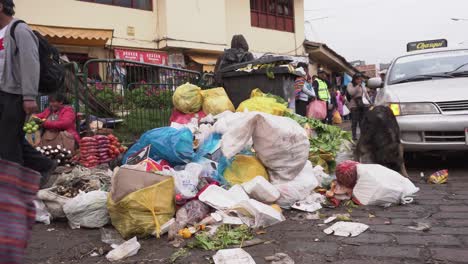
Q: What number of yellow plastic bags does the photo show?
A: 5